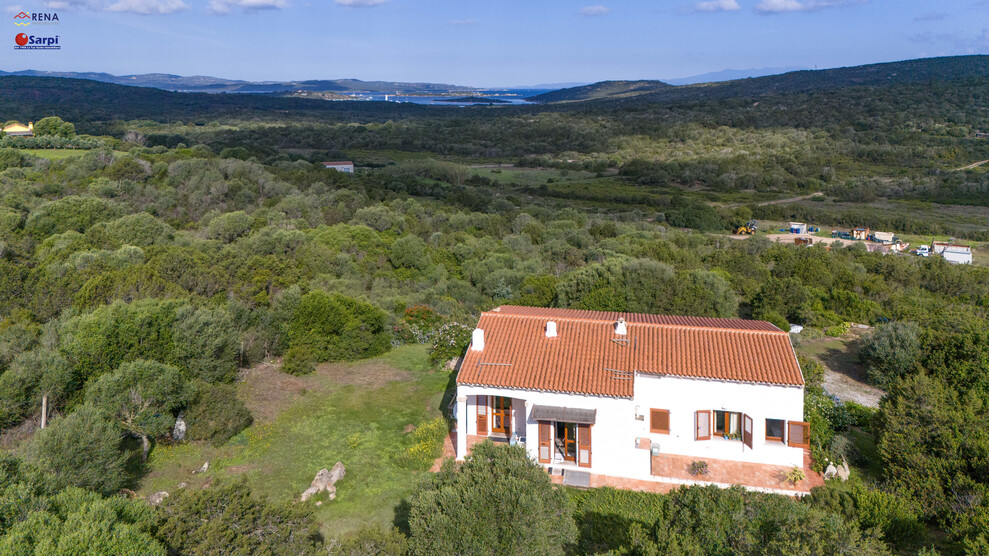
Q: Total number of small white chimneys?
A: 3